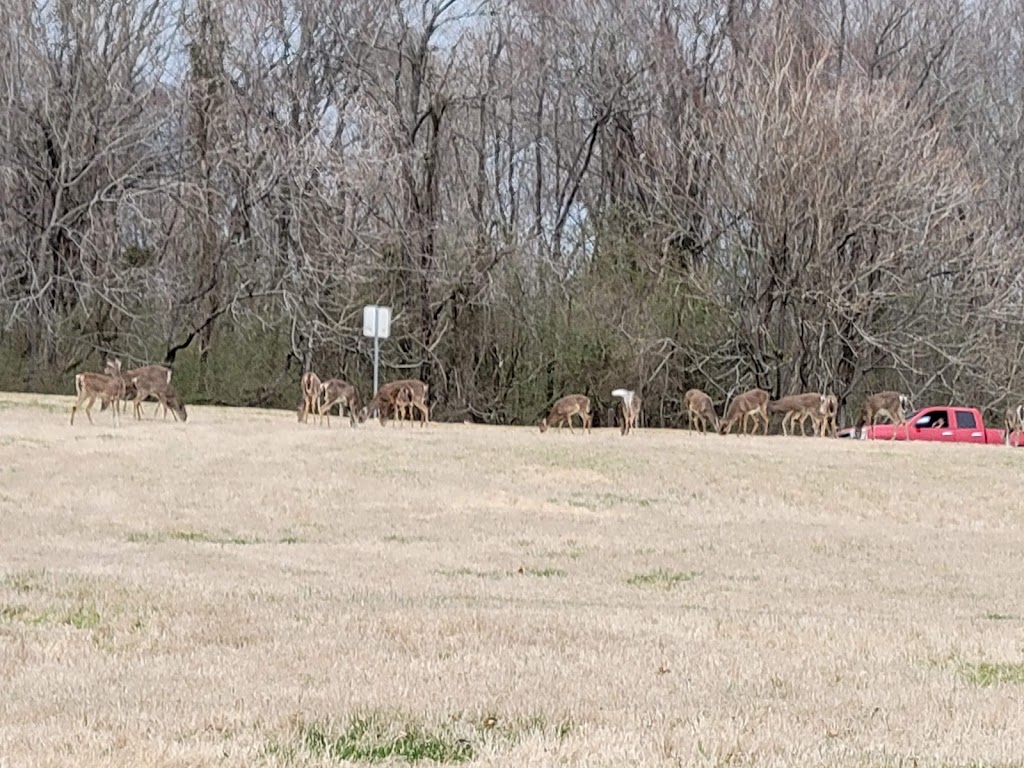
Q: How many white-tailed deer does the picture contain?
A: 15